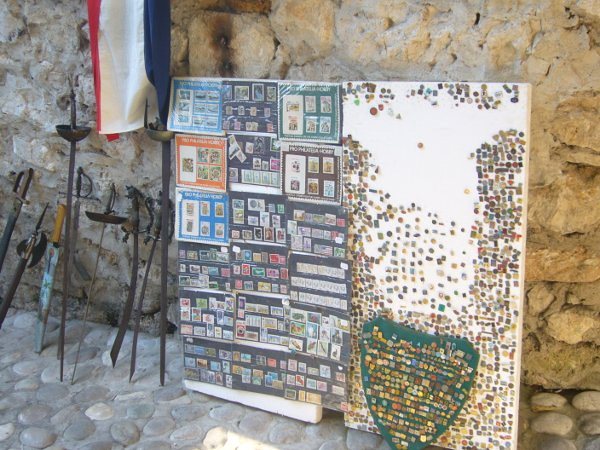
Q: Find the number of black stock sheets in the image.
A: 13